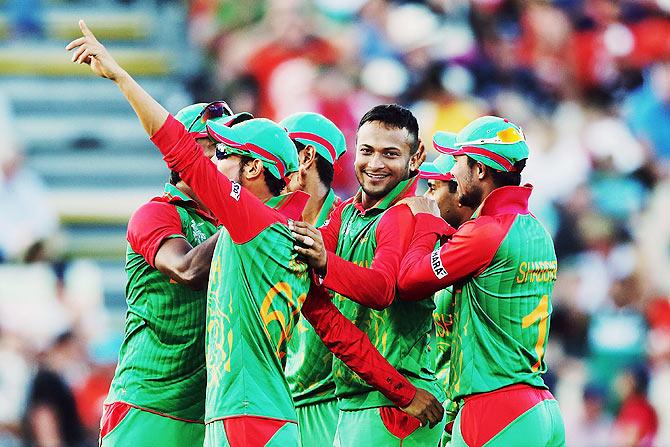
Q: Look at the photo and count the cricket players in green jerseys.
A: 6